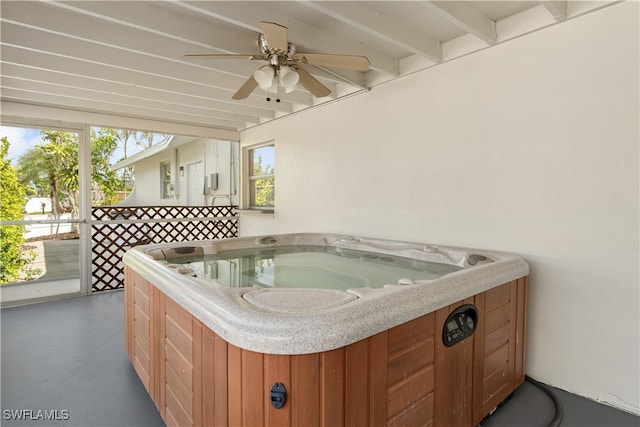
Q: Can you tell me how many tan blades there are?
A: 5